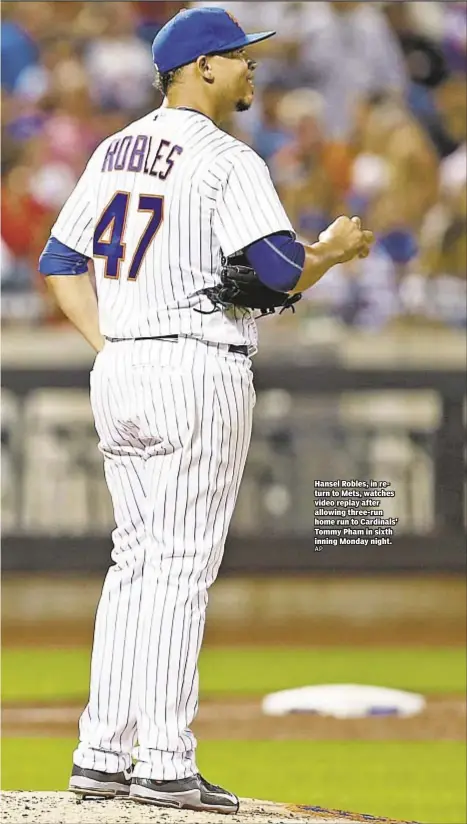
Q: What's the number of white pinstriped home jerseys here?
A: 1